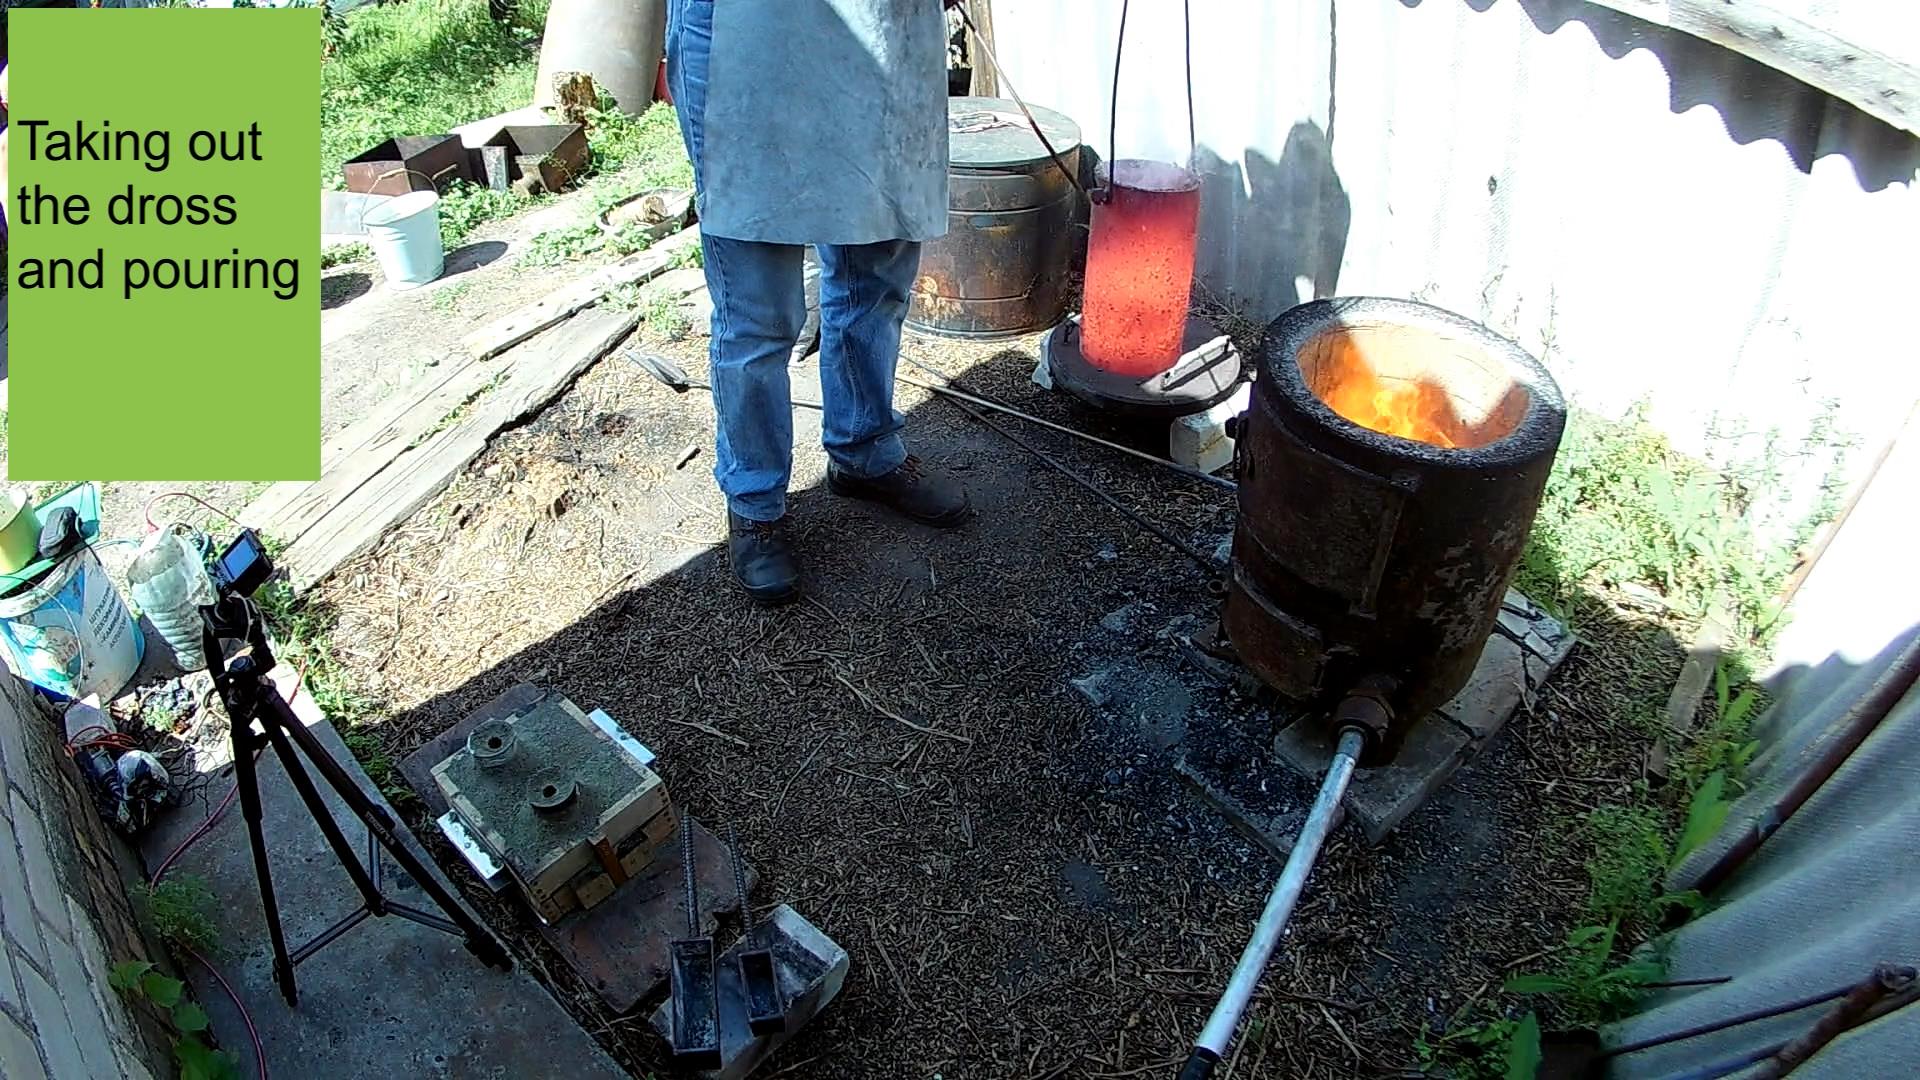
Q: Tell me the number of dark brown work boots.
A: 2